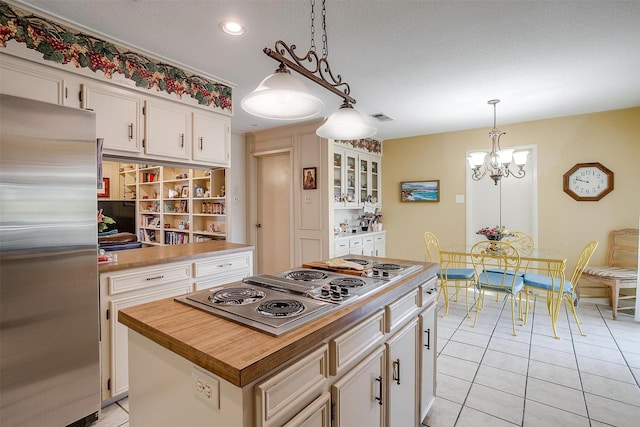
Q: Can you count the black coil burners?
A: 6